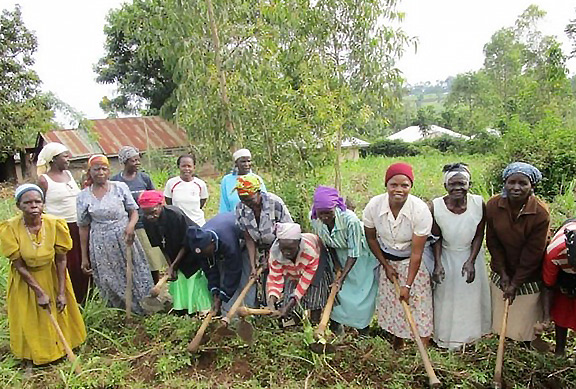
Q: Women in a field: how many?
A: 15